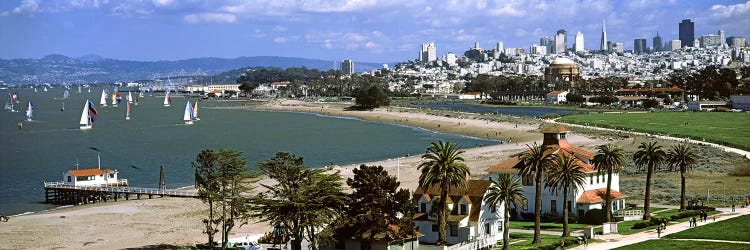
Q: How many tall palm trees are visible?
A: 7